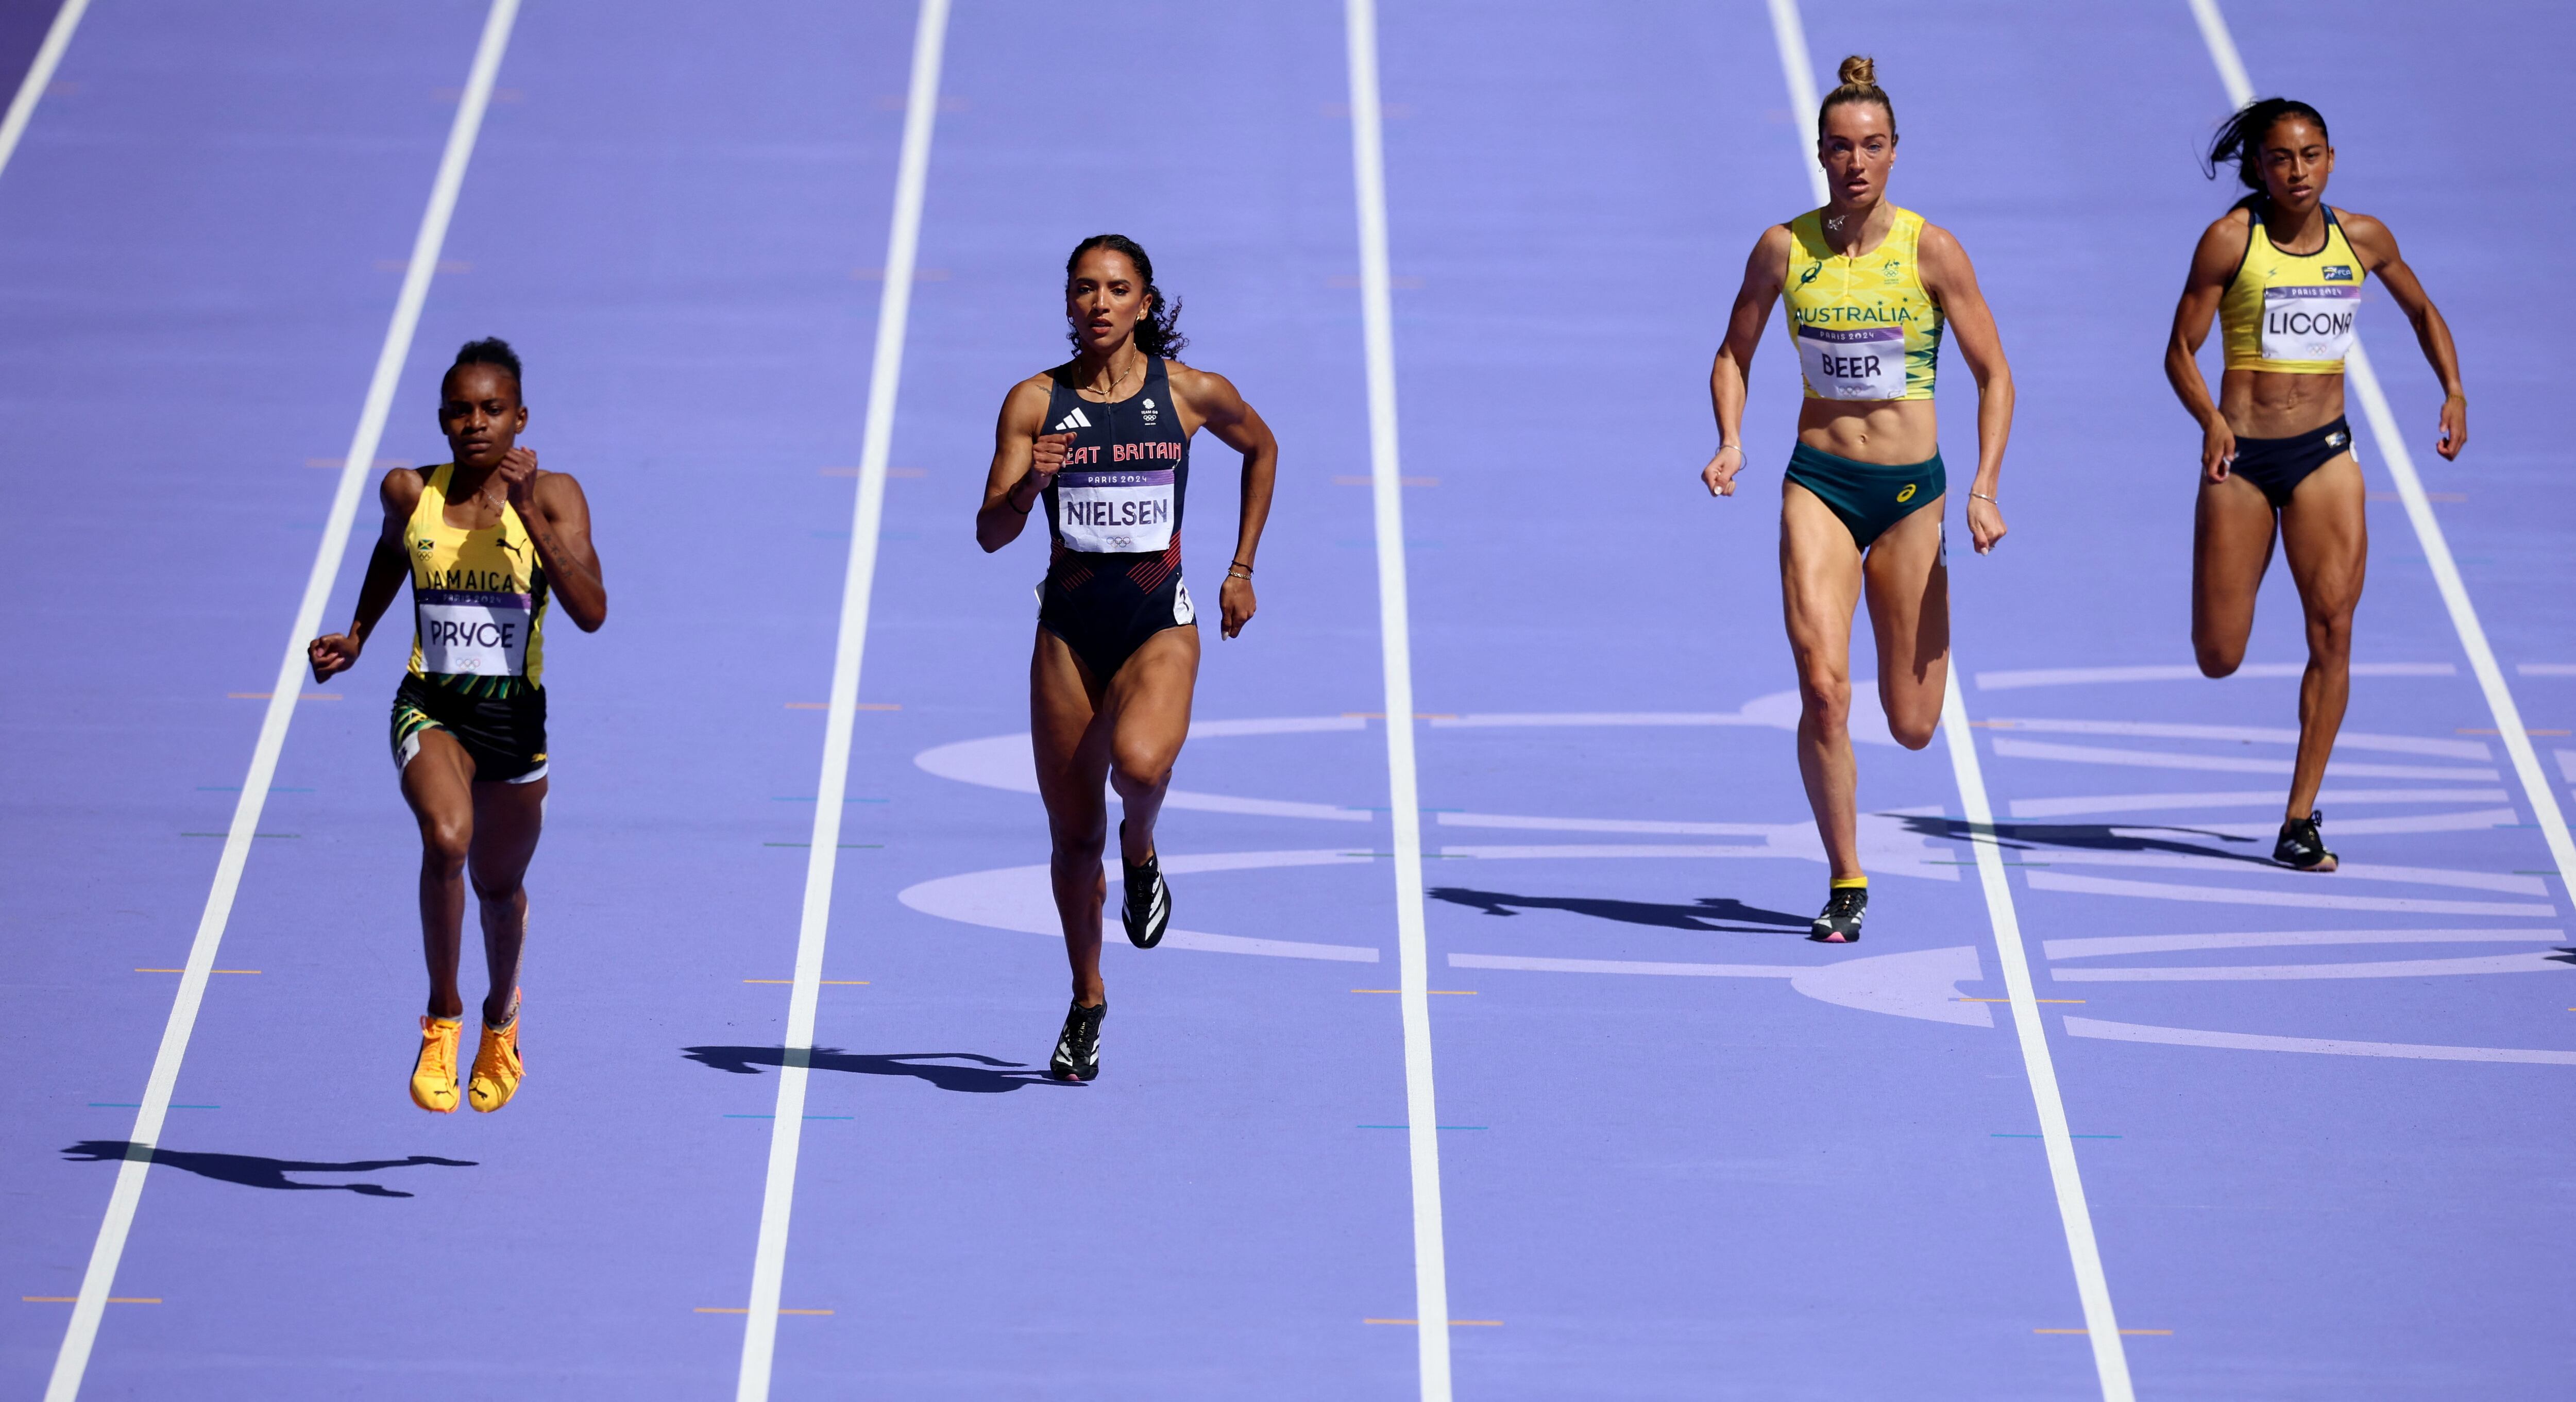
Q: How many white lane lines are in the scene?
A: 6